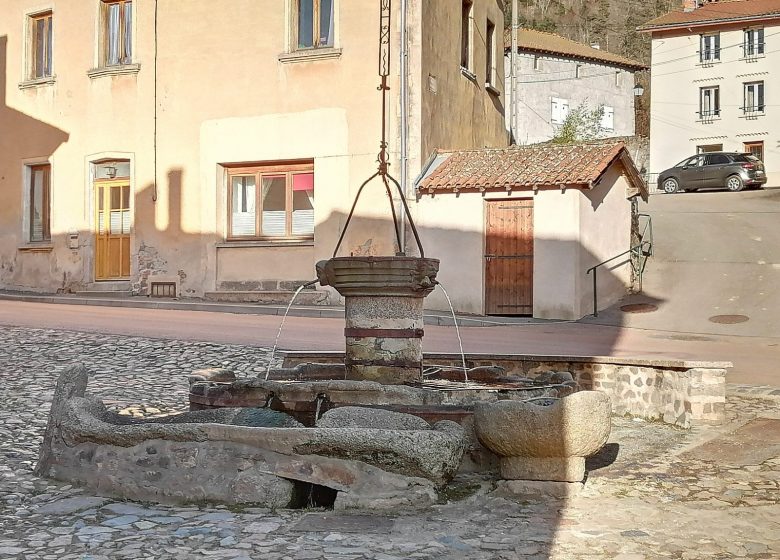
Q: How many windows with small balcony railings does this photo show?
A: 4